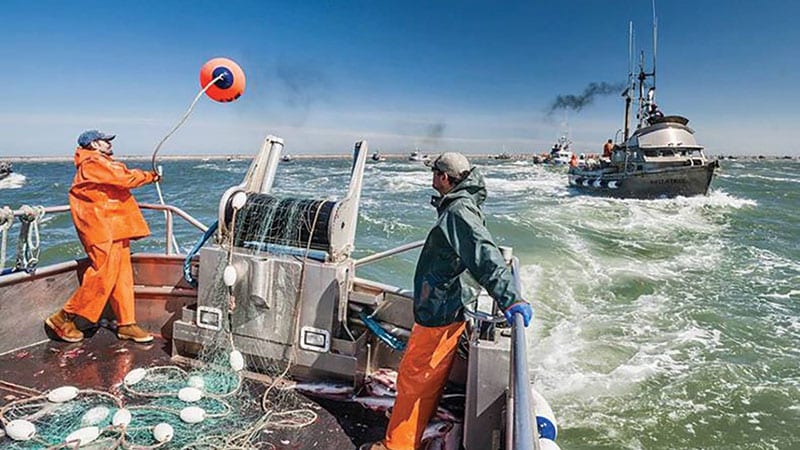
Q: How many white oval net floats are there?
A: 13